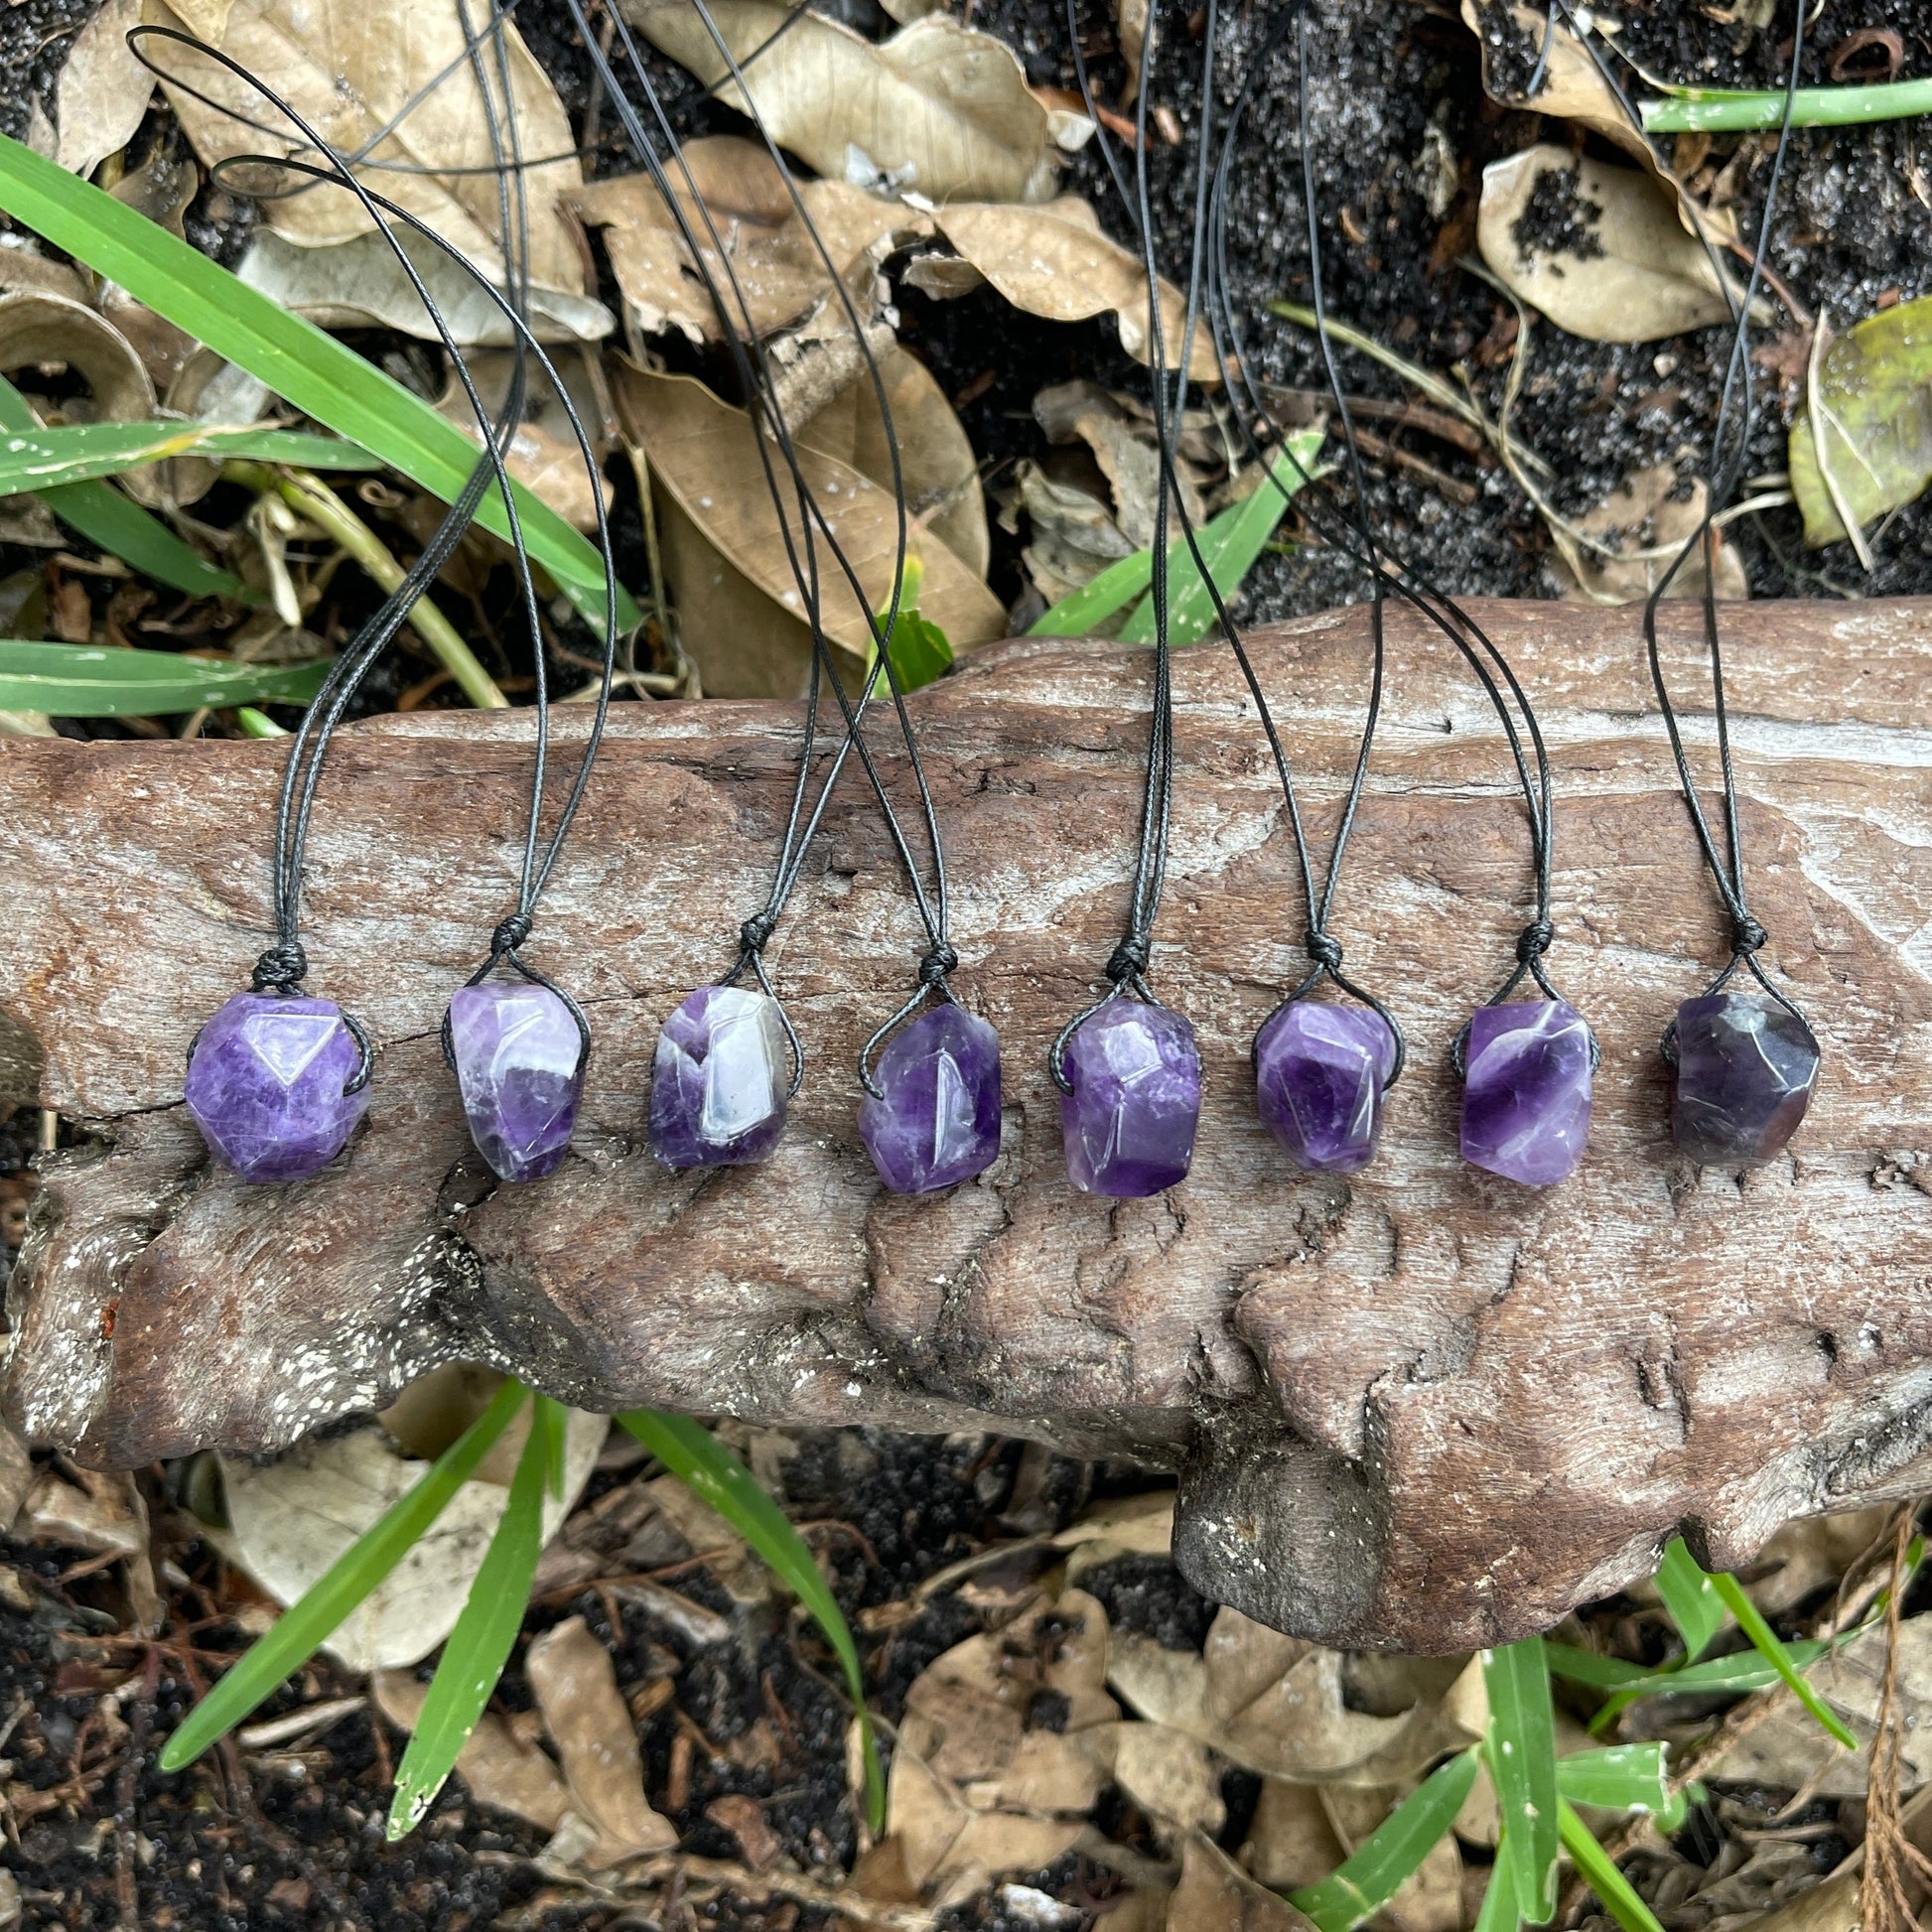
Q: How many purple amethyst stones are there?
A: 8